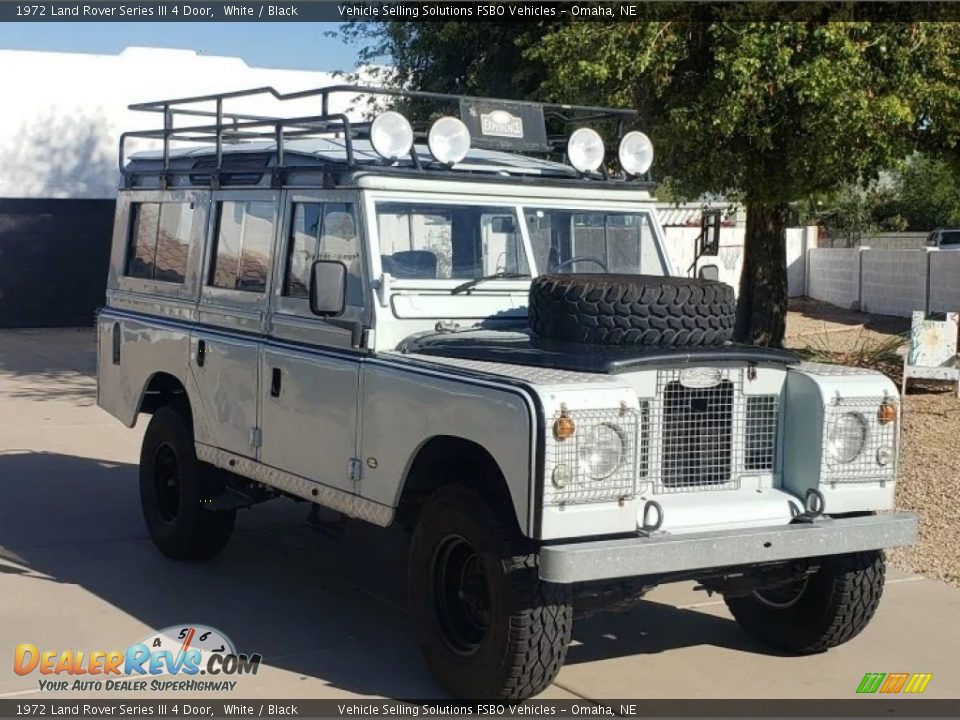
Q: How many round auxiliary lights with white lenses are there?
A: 4